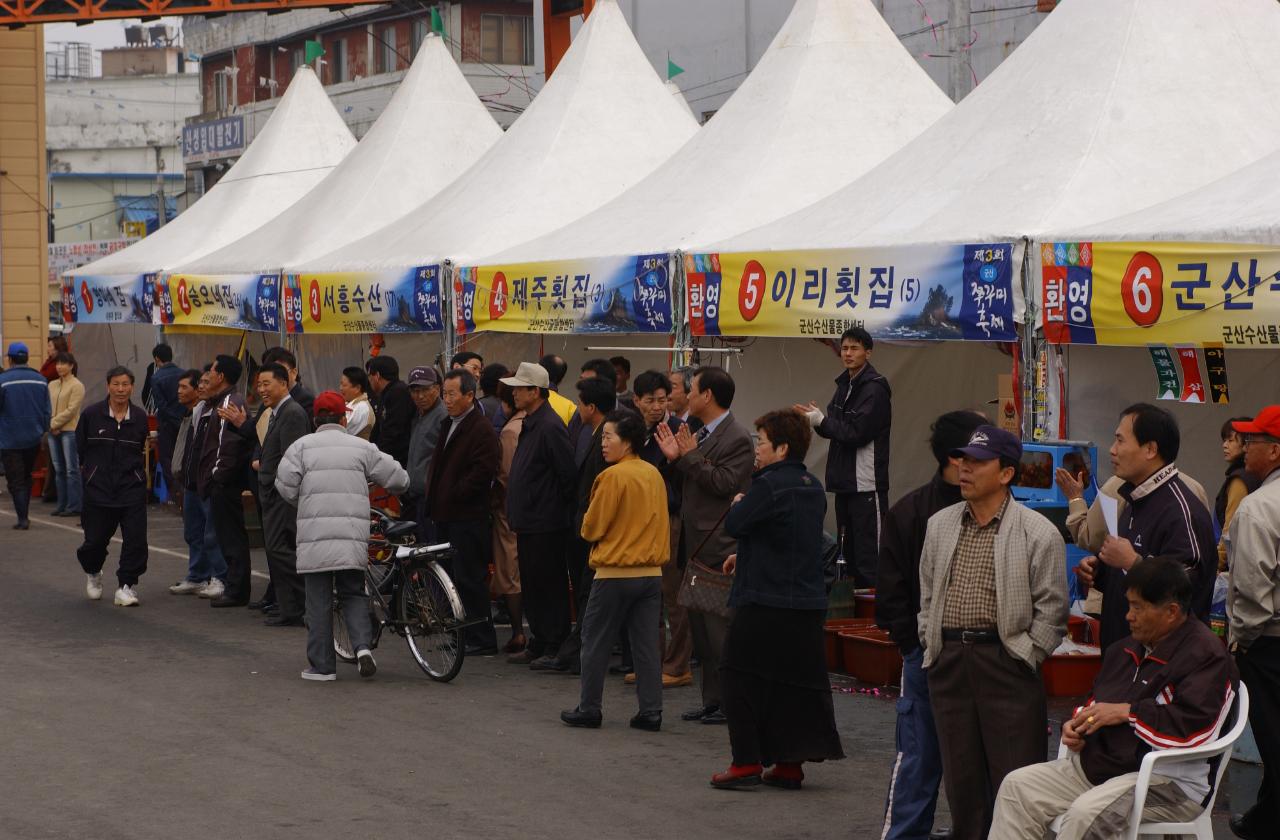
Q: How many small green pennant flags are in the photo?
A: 3